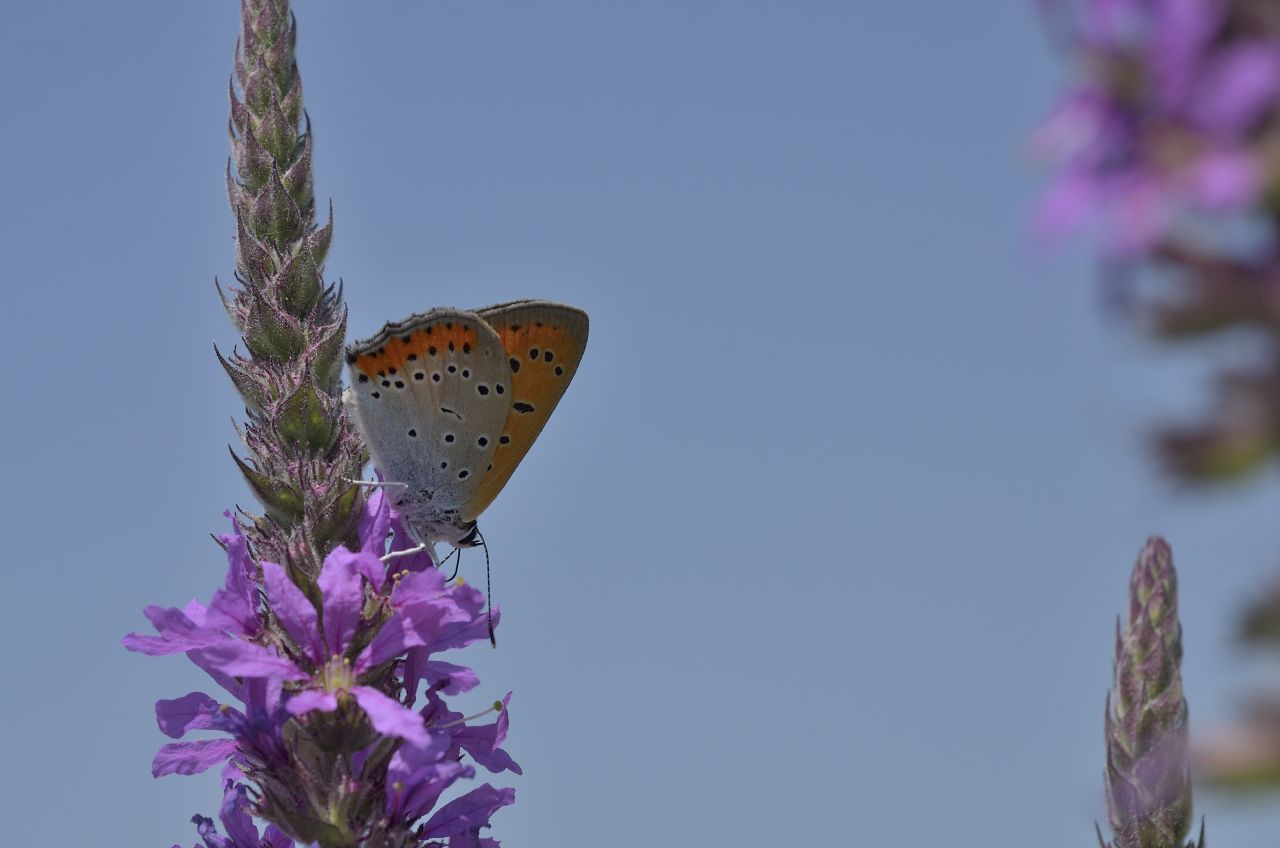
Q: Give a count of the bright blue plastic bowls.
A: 0